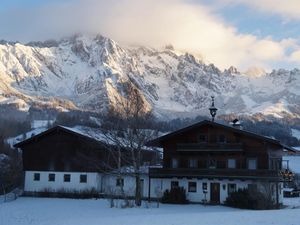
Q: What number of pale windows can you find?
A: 4